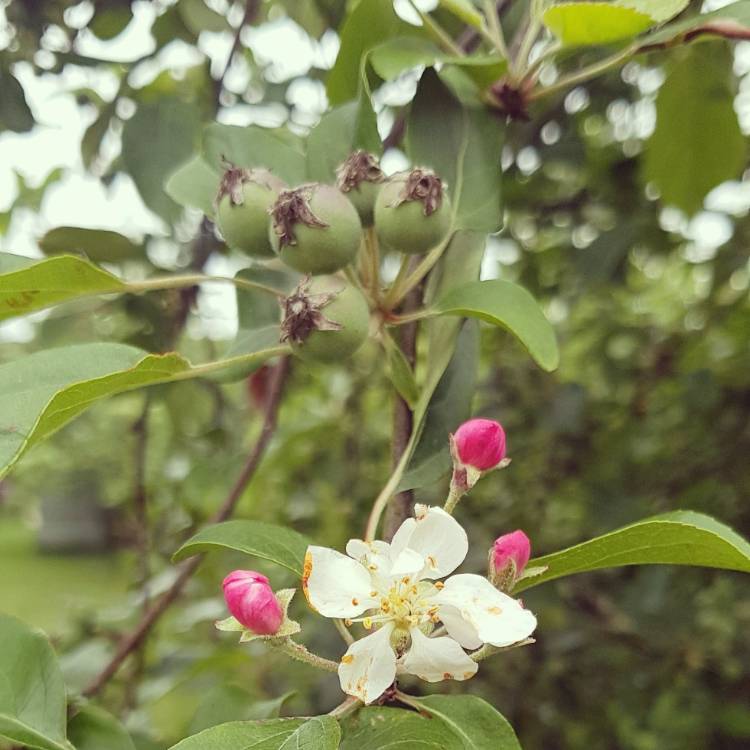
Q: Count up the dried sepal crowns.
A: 5